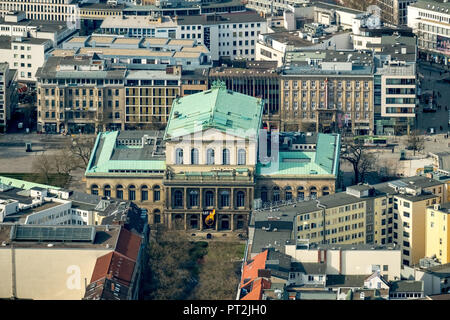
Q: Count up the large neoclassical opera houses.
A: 1